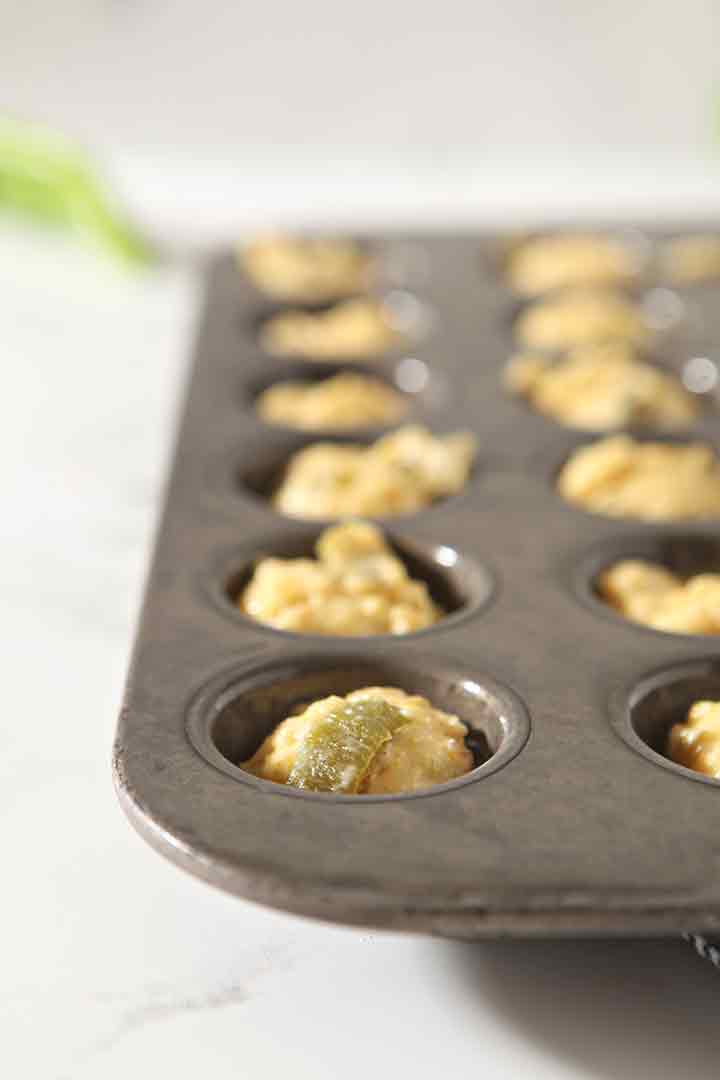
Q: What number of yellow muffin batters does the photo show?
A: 13